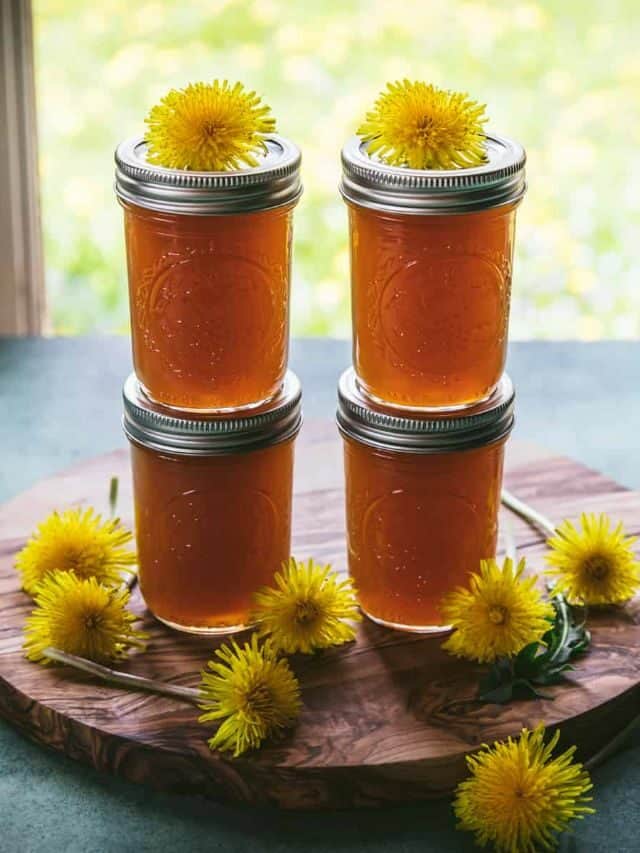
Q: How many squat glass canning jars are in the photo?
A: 4